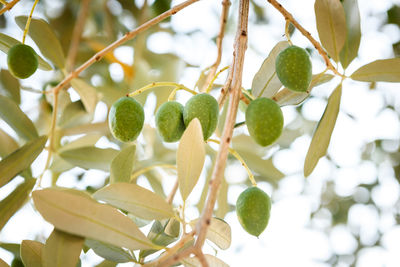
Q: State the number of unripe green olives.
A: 7